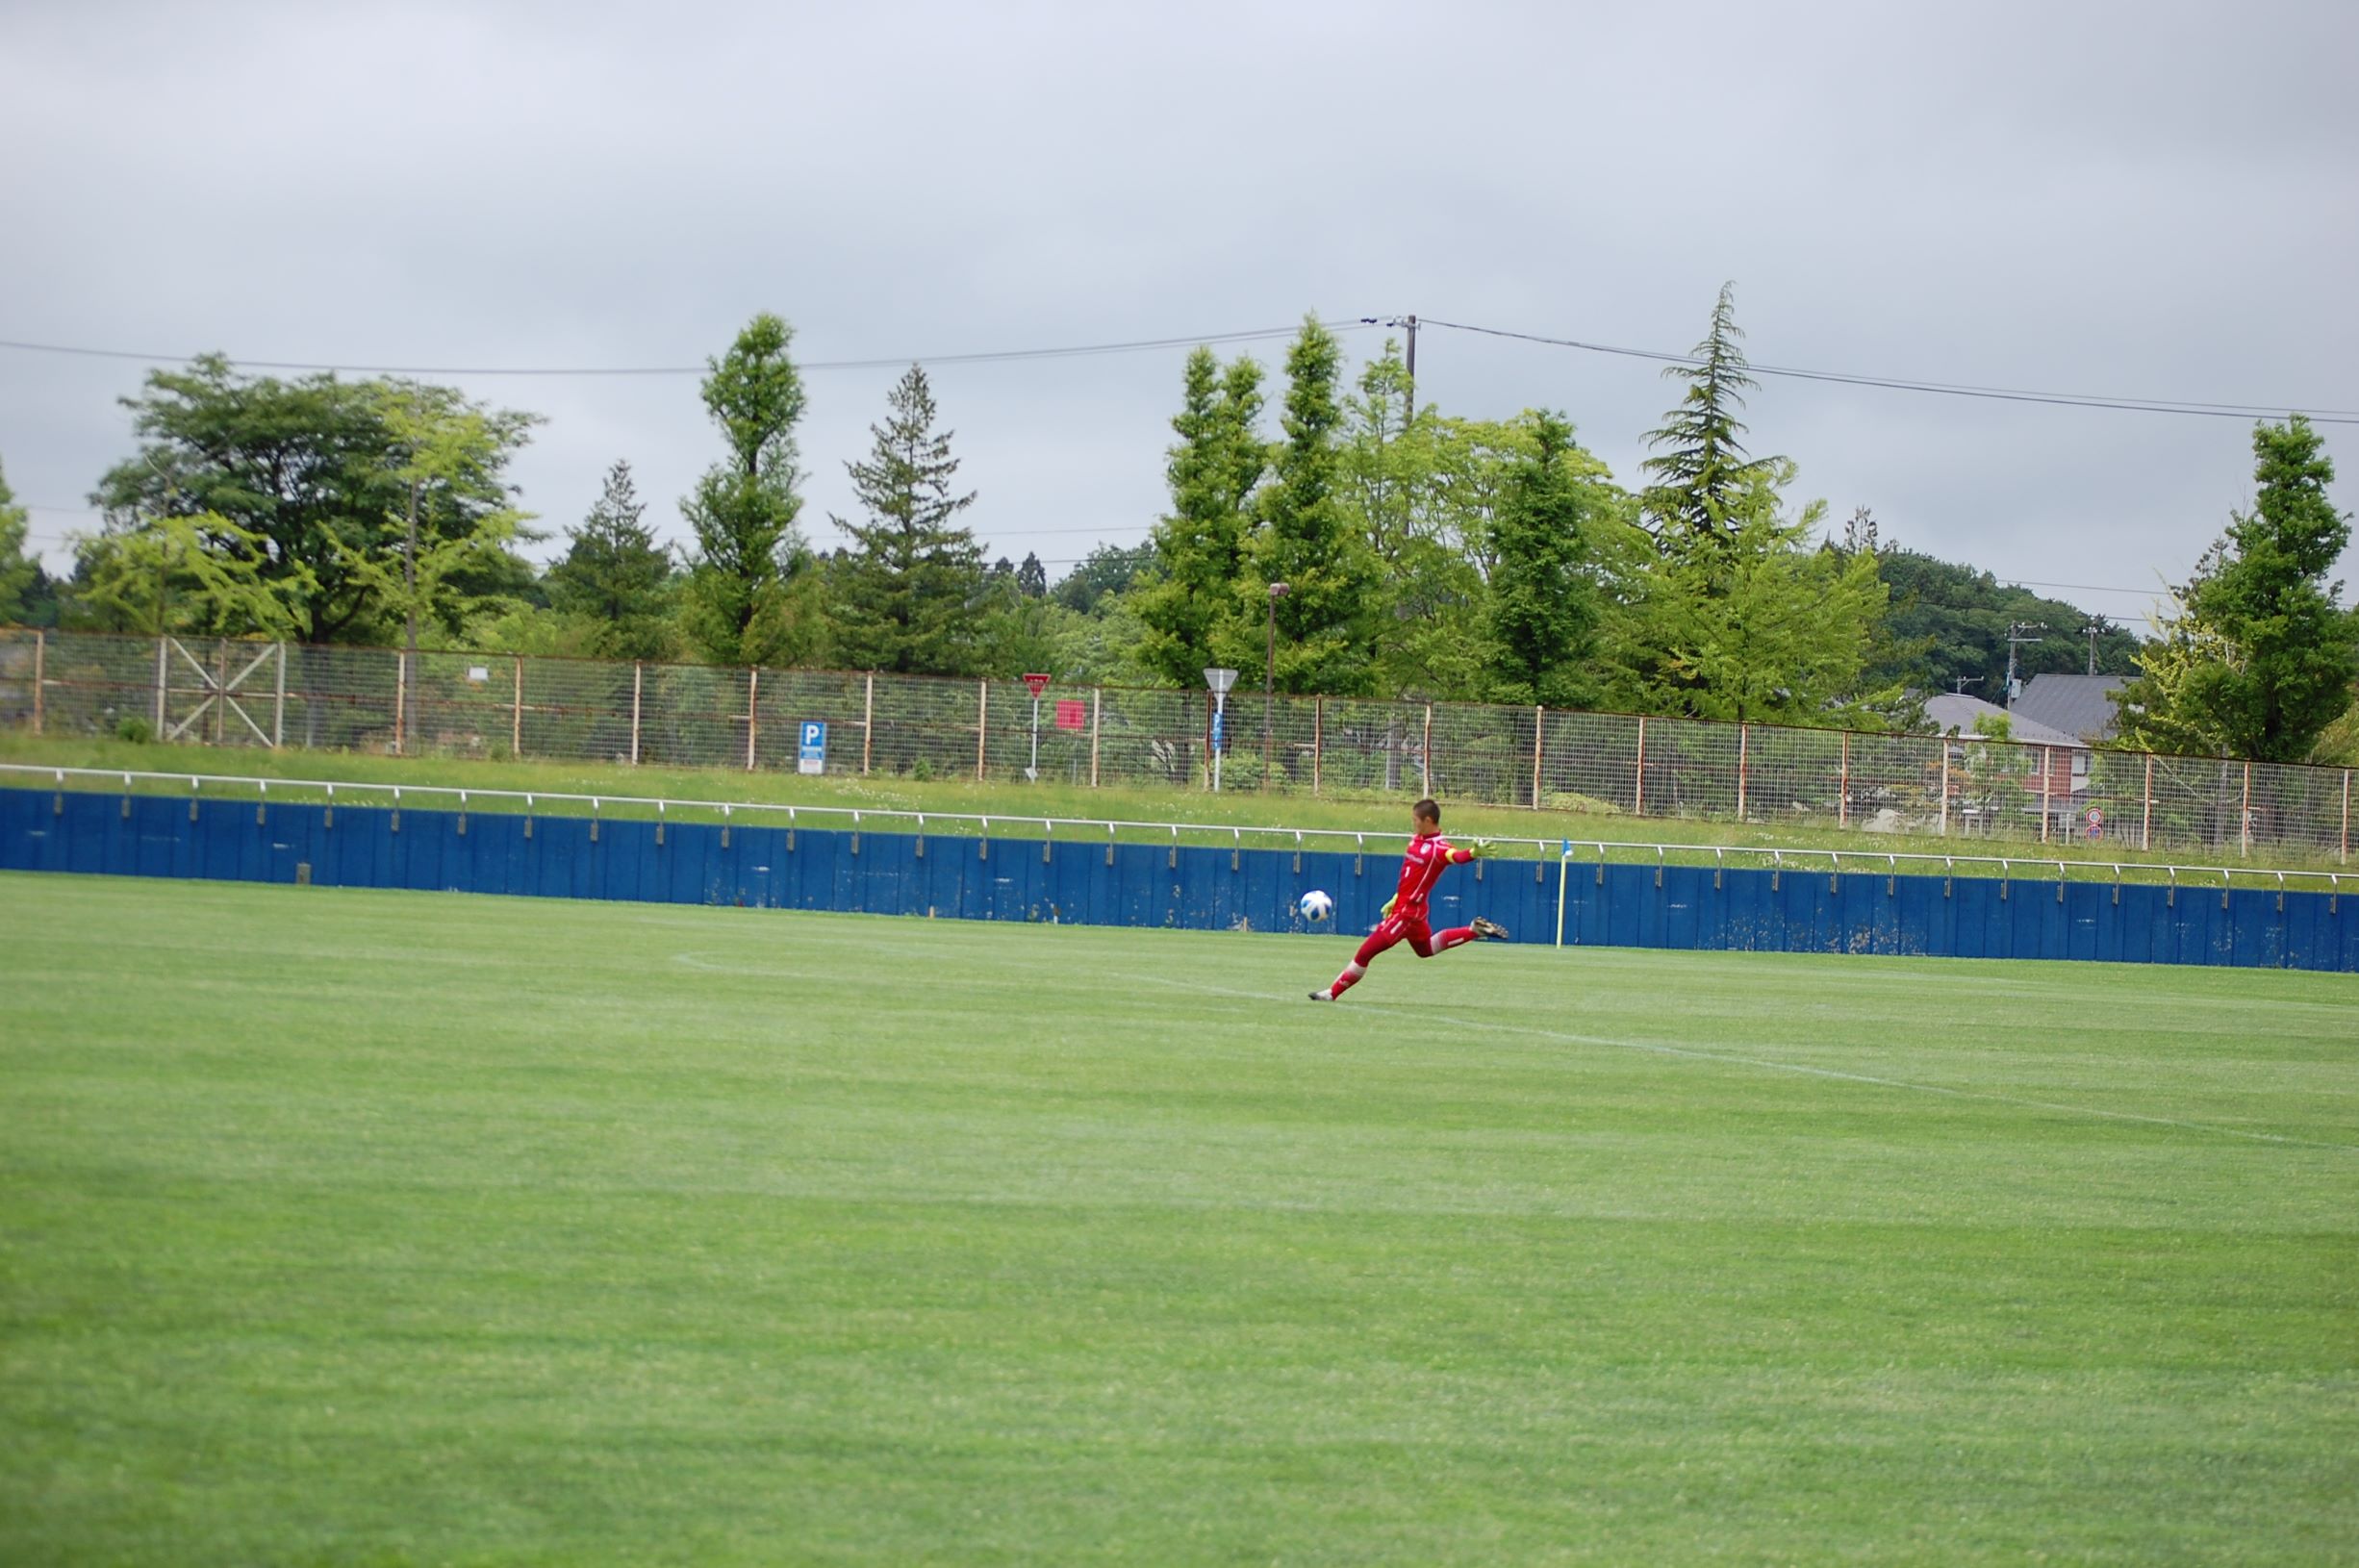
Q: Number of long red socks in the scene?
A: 2